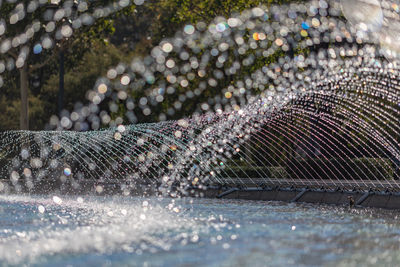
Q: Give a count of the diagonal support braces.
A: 3